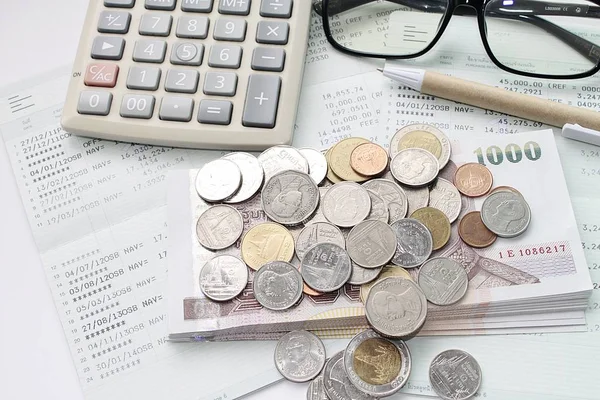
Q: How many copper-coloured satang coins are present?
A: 5